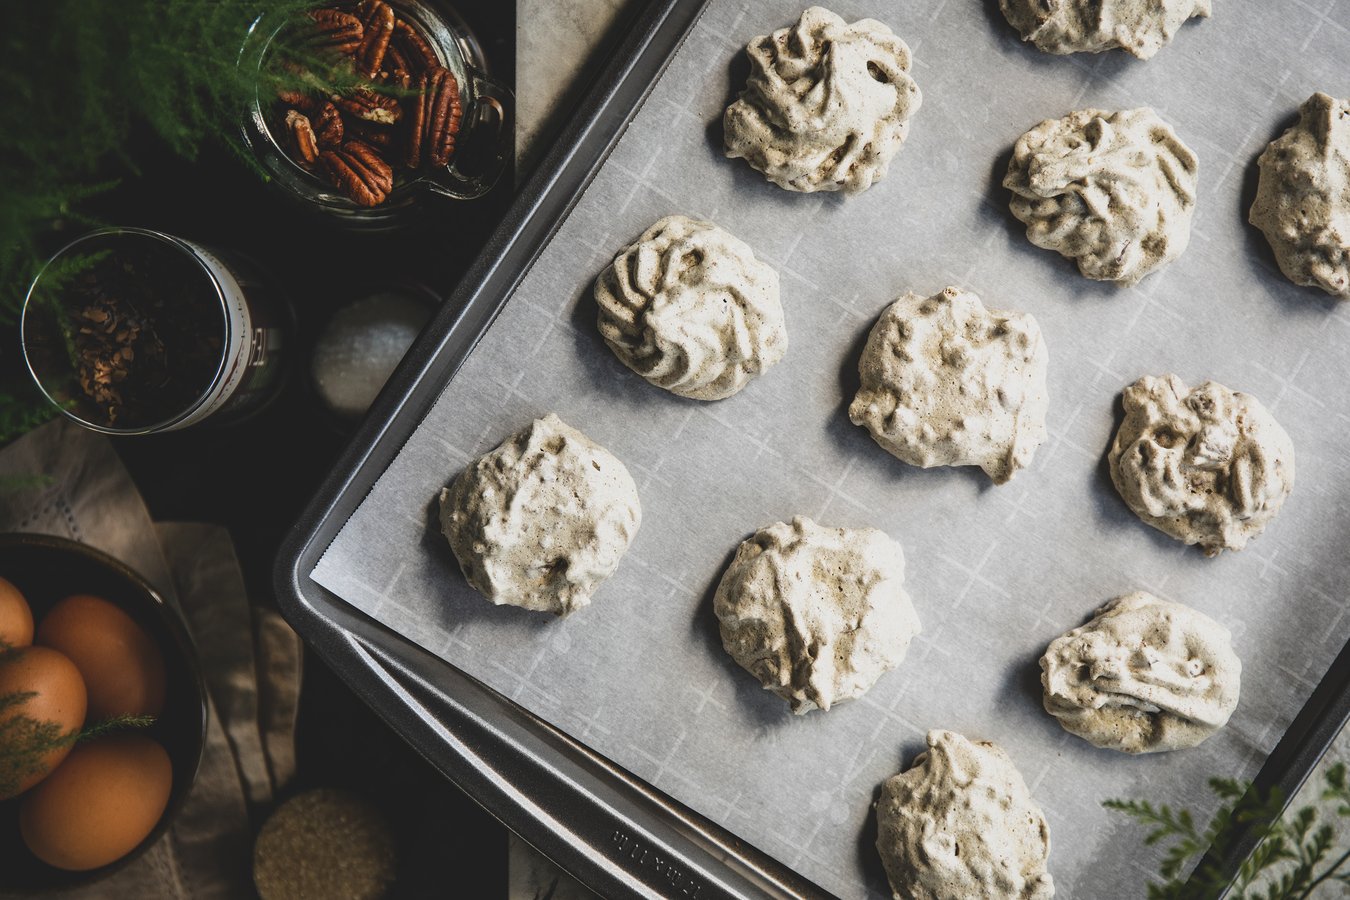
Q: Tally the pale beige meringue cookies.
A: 11